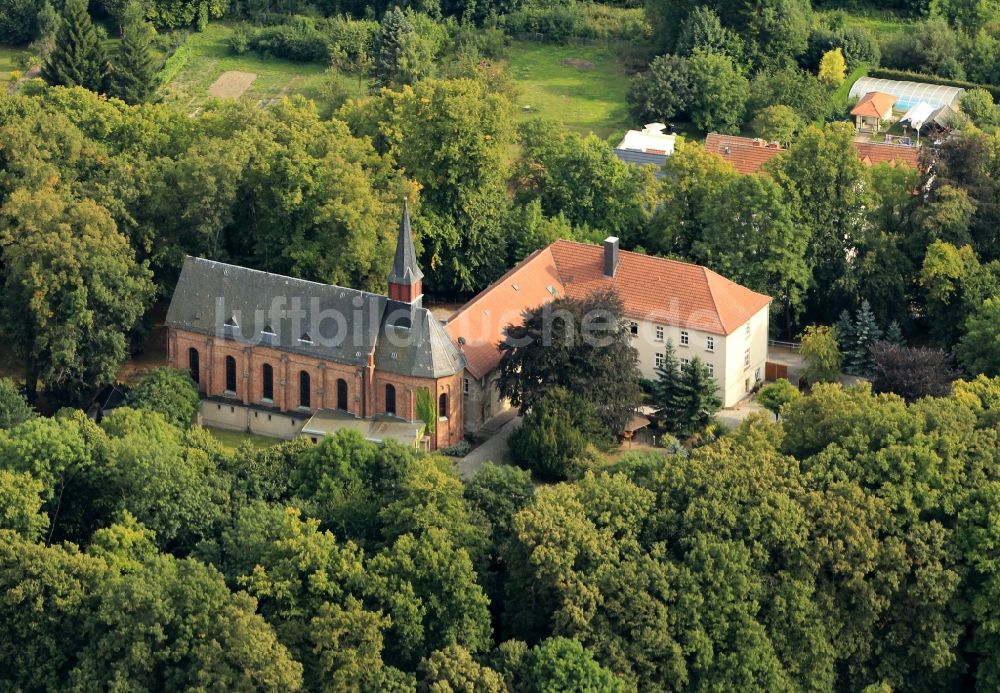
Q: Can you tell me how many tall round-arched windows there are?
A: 7